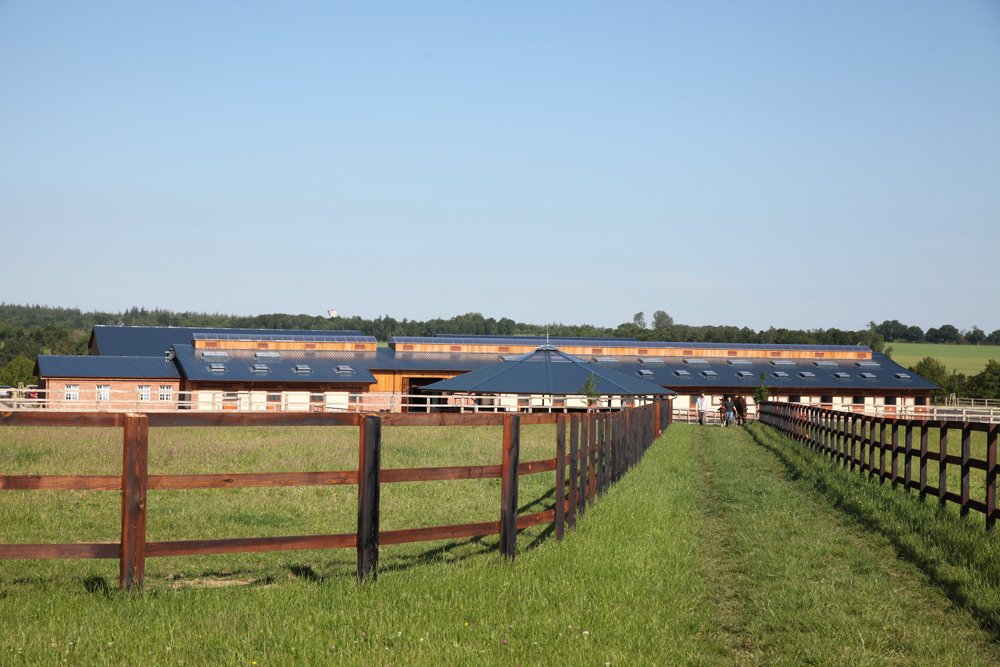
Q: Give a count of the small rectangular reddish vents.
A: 14